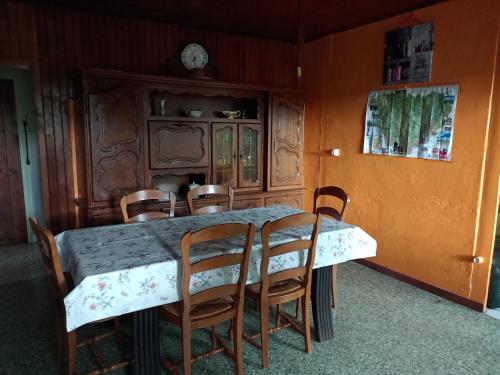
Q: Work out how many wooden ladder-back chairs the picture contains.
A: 6